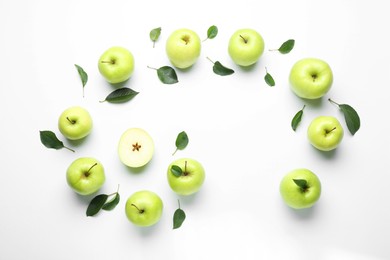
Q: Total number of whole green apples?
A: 10